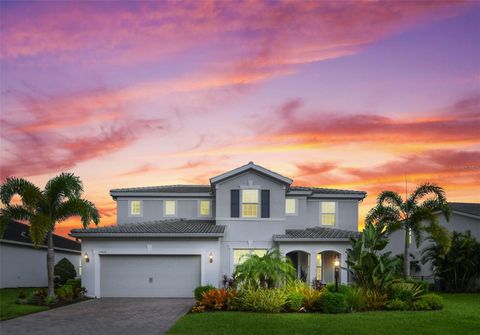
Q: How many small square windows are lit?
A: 4